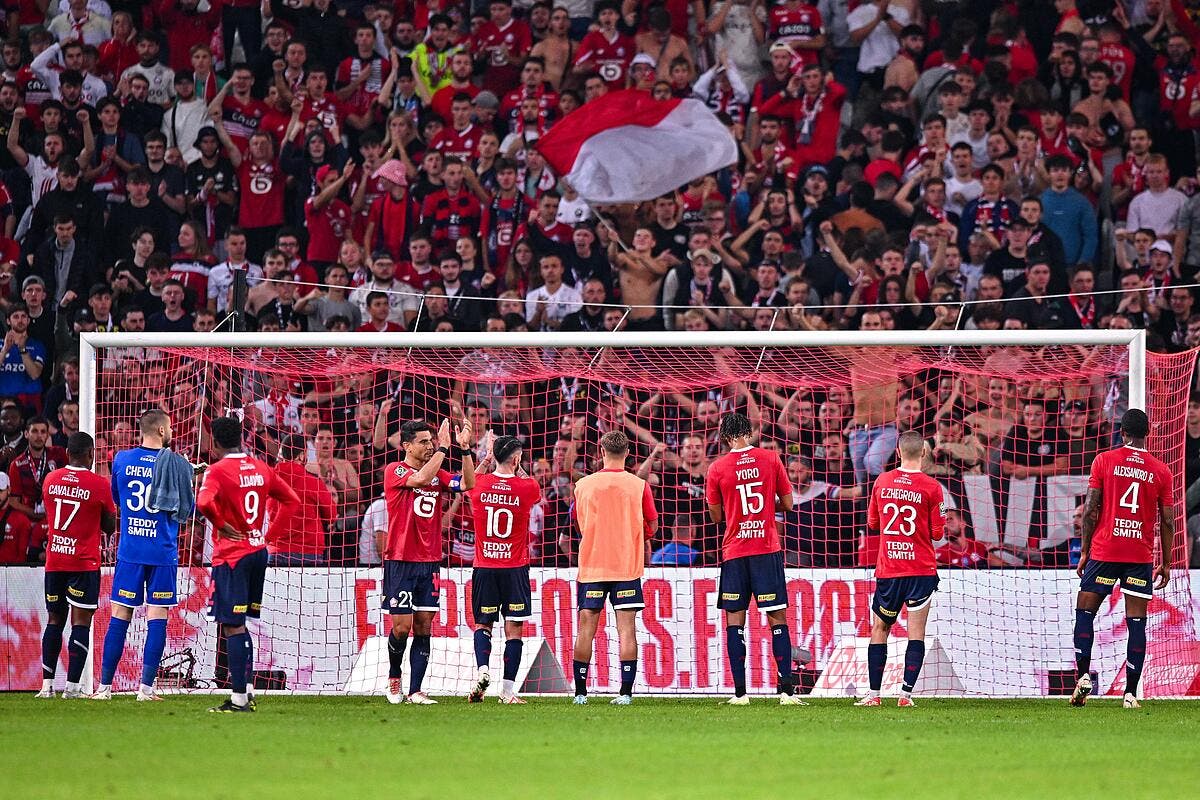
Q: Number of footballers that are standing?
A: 9